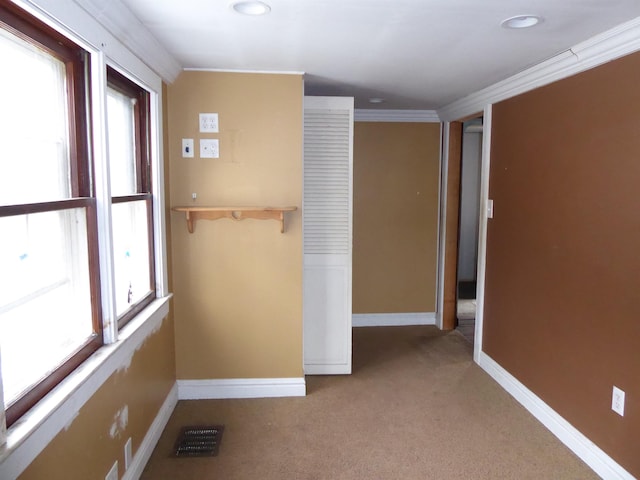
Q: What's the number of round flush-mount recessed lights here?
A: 3